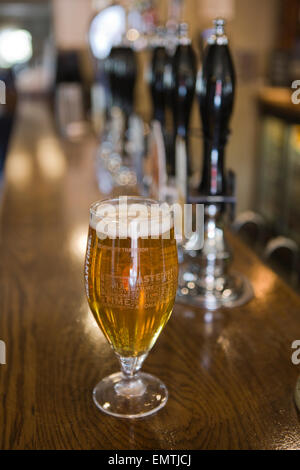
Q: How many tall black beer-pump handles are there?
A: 4